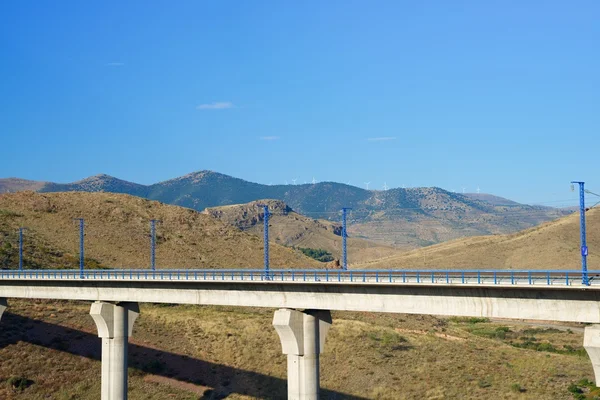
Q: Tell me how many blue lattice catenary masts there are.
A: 6